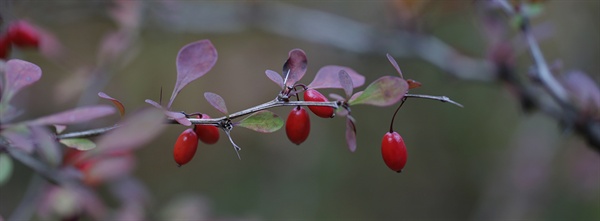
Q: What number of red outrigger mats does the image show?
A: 0